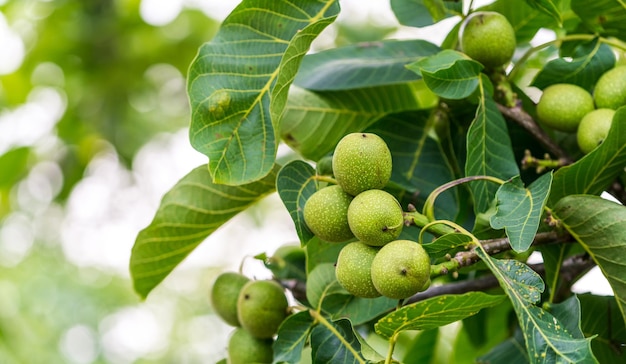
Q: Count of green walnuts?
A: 12